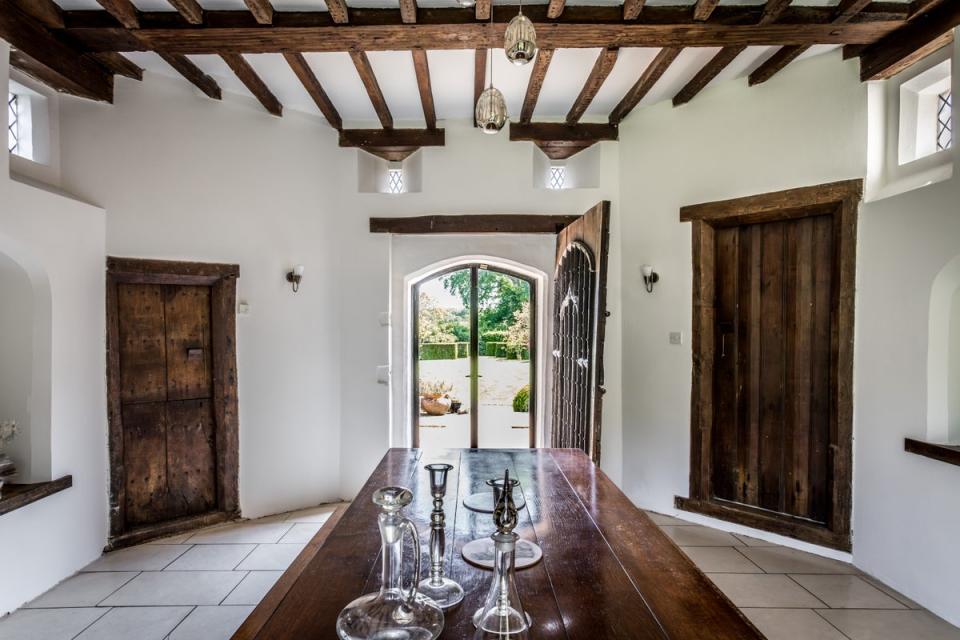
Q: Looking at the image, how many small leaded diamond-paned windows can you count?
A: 4